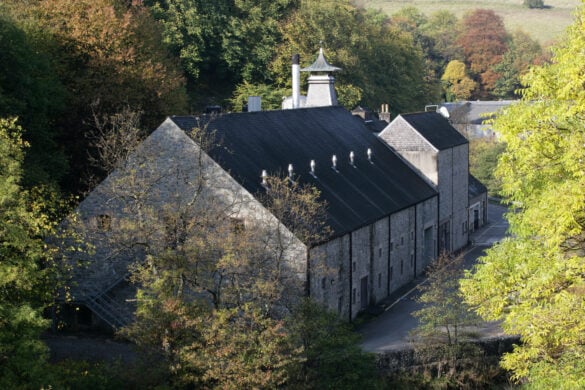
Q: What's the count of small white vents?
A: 6